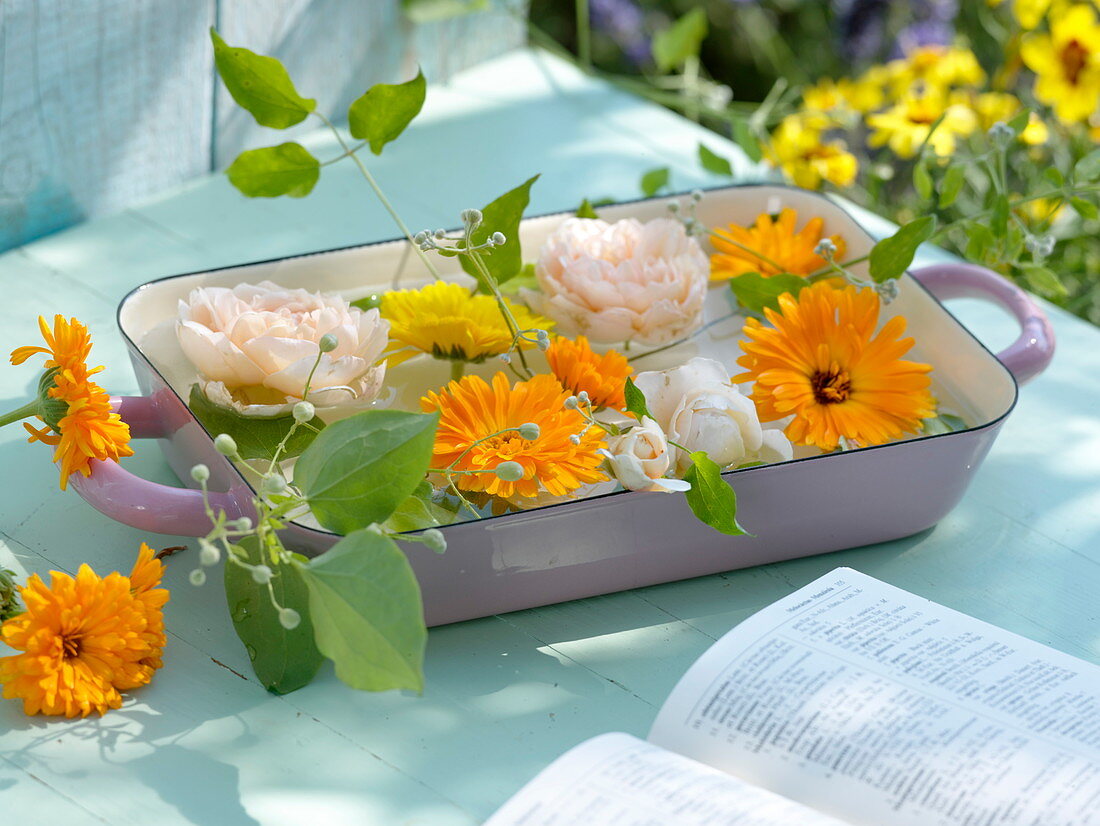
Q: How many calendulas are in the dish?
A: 5